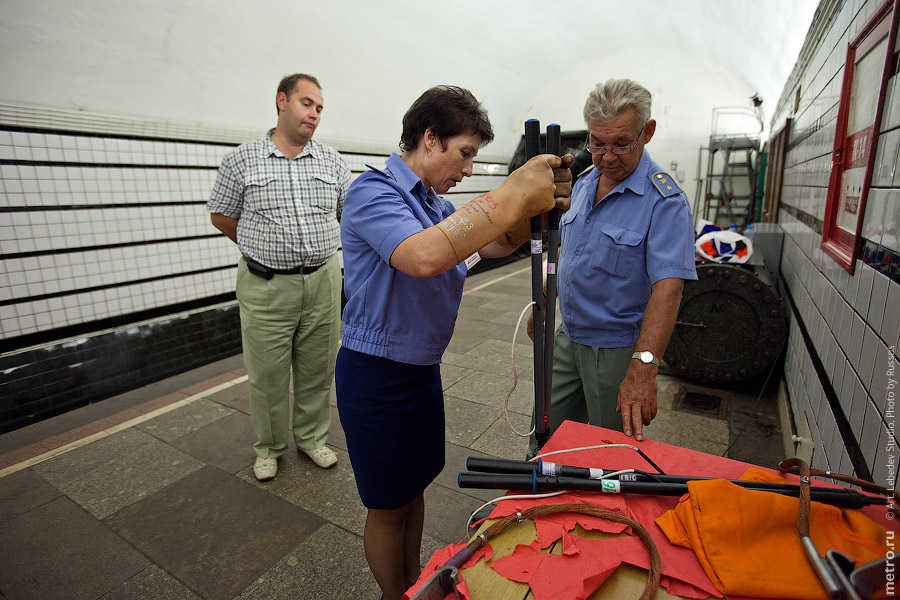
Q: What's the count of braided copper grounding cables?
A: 2